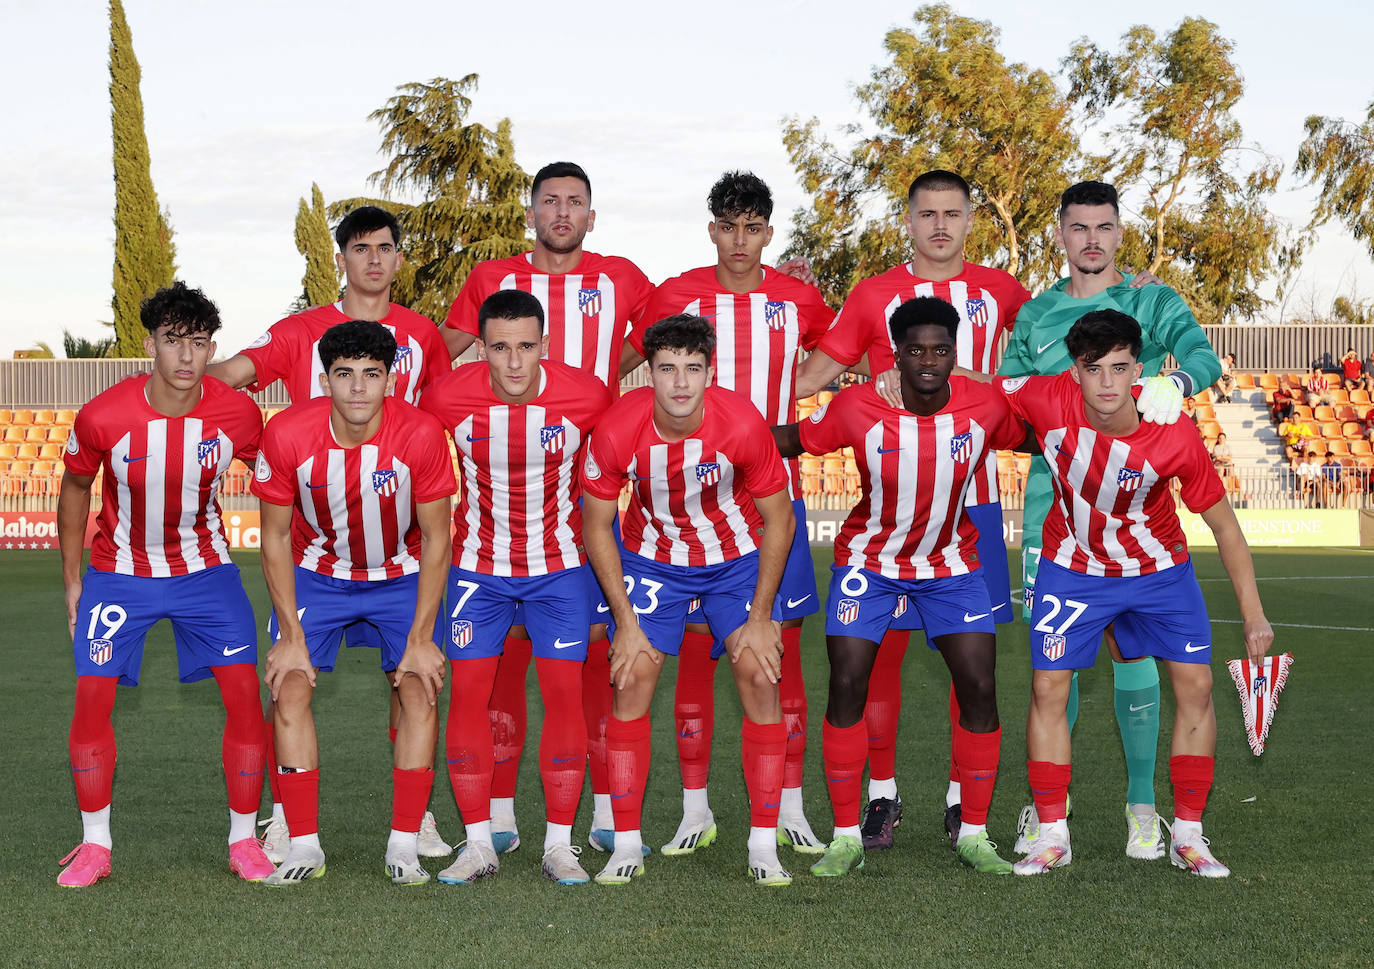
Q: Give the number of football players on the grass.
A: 11